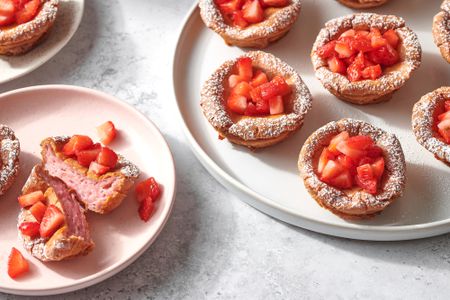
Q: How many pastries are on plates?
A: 10